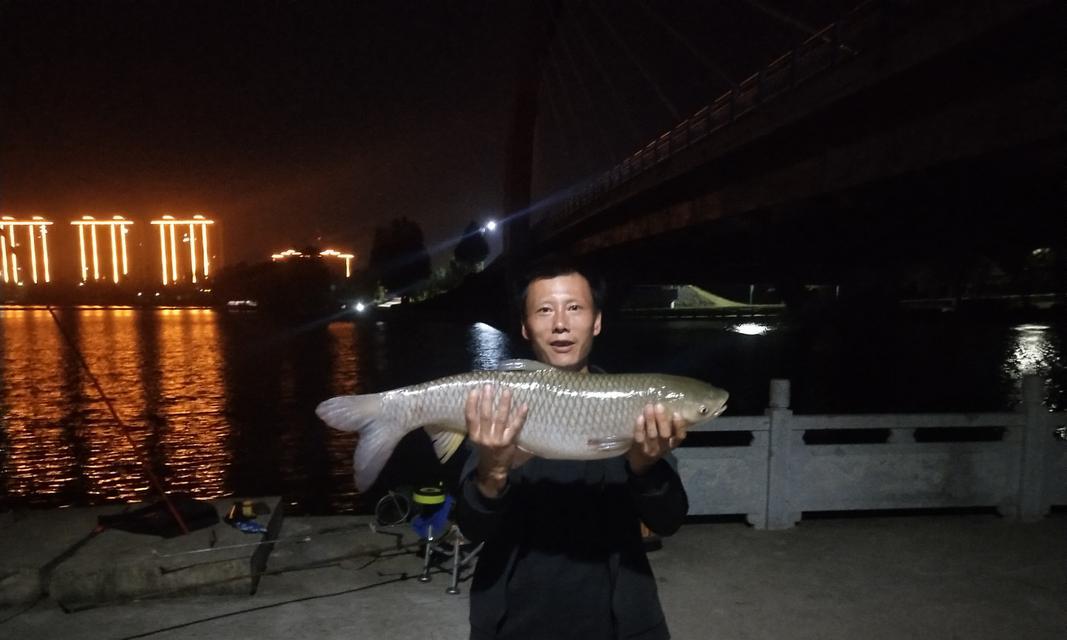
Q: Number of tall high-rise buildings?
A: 3